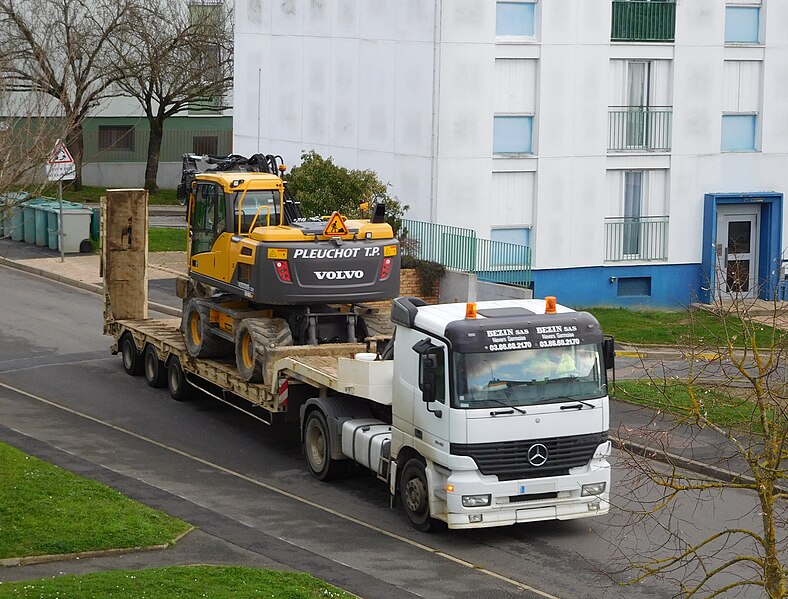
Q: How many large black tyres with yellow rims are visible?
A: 2